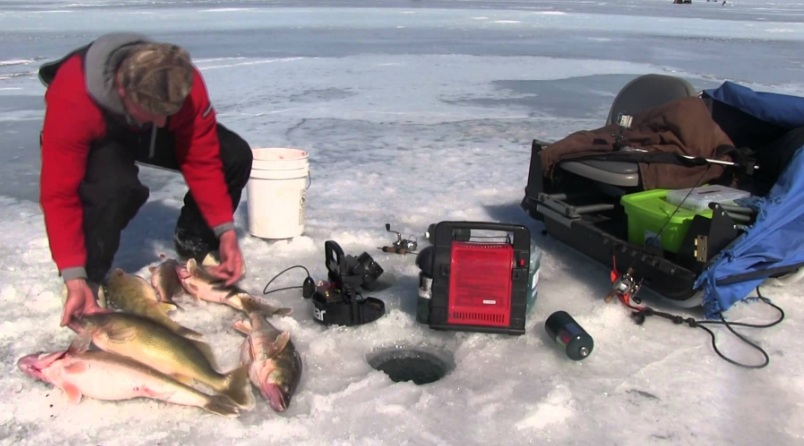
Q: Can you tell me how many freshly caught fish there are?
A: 6